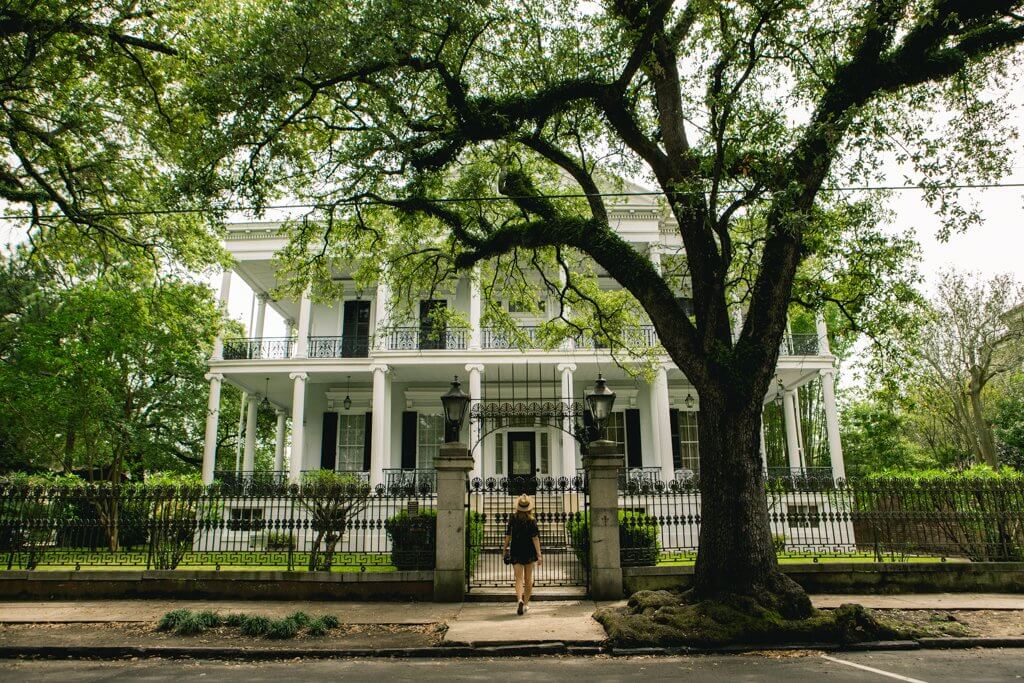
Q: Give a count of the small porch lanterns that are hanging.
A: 4